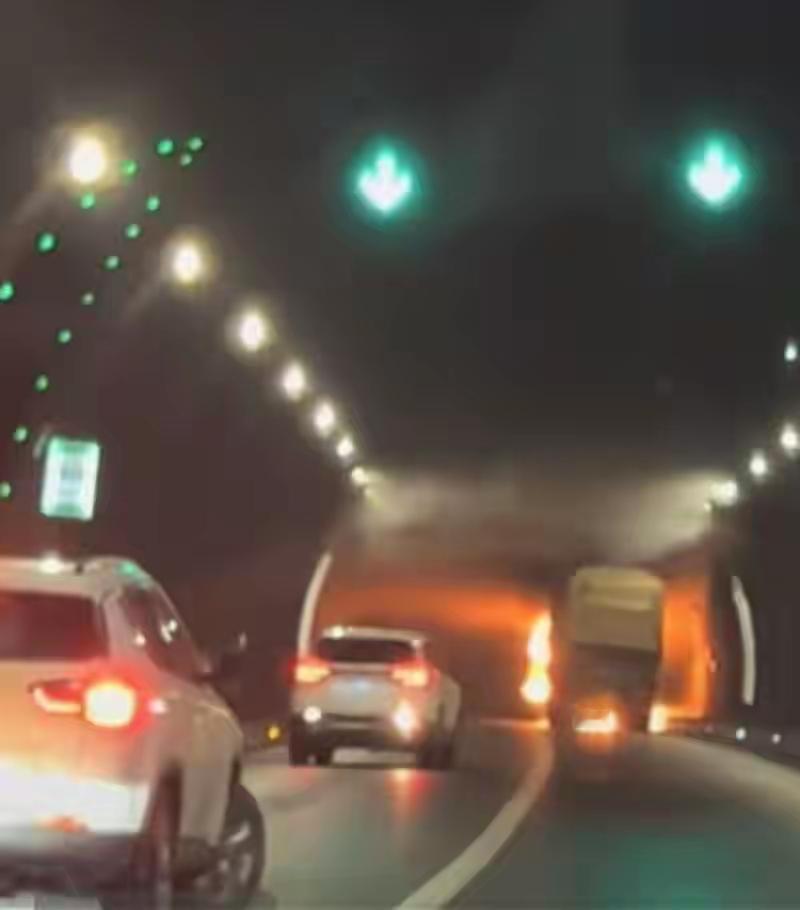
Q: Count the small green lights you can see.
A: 15